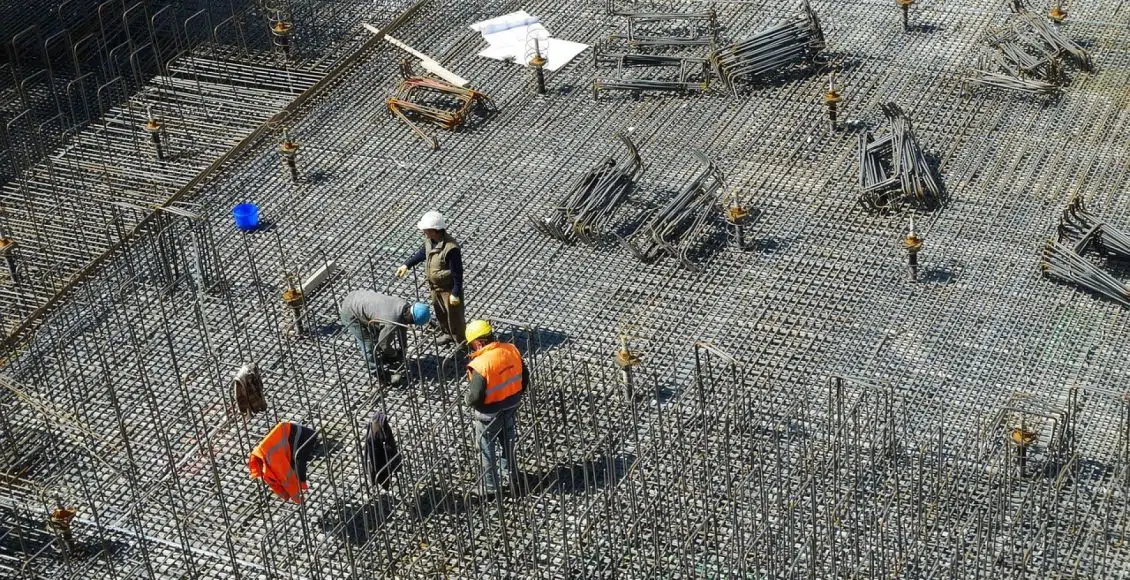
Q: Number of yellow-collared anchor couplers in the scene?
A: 14